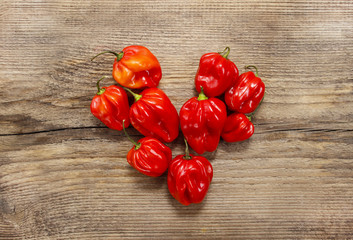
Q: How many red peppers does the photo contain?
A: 9